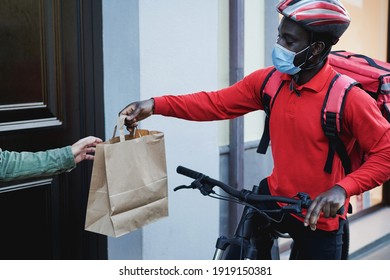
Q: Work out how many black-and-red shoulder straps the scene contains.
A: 2